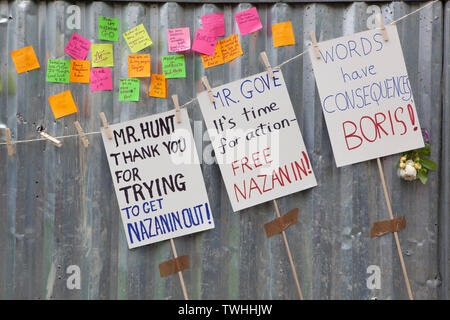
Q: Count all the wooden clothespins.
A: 9